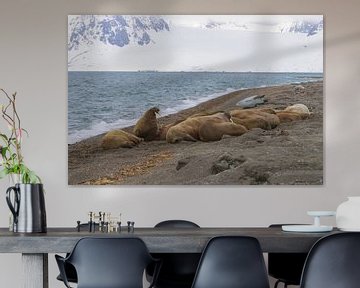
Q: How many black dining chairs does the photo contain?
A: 6